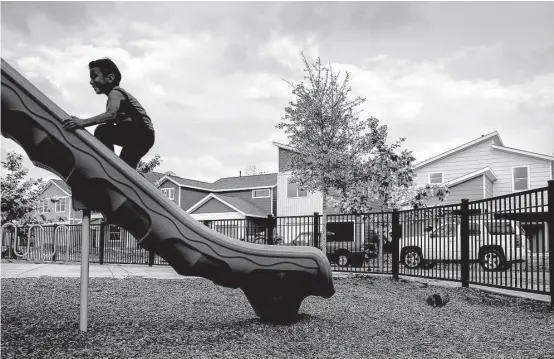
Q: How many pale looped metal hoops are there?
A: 3